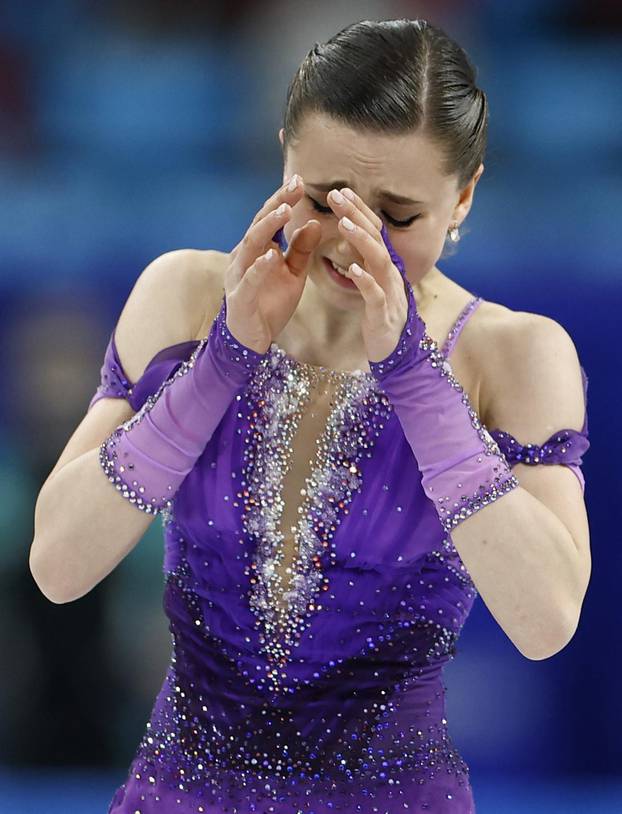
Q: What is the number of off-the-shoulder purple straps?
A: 2